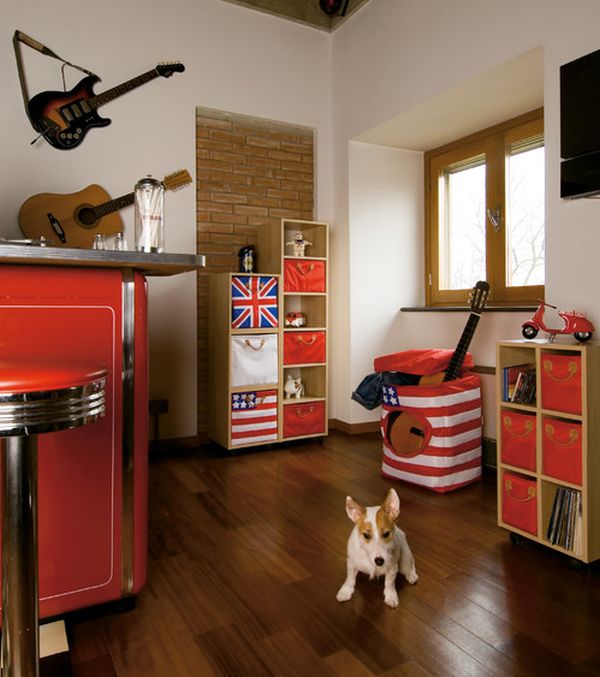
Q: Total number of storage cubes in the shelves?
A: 10